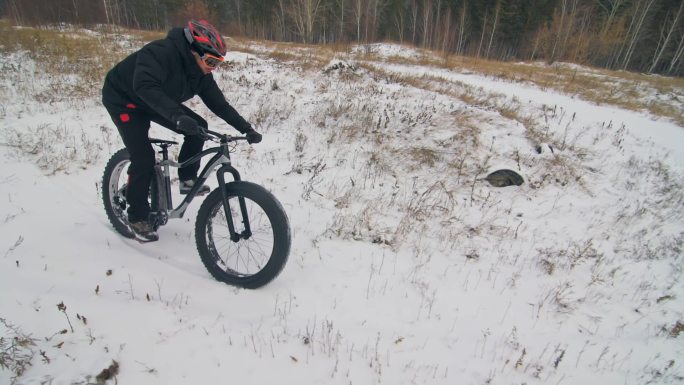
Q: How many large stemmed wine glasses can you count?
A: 0